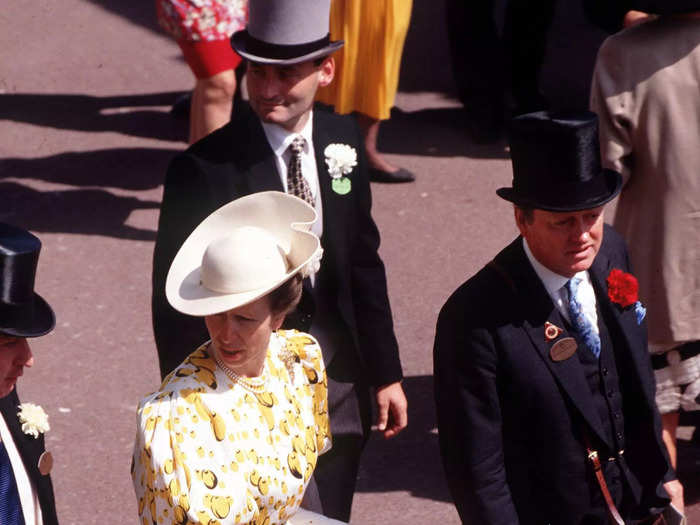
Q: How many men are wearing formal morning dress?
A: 3